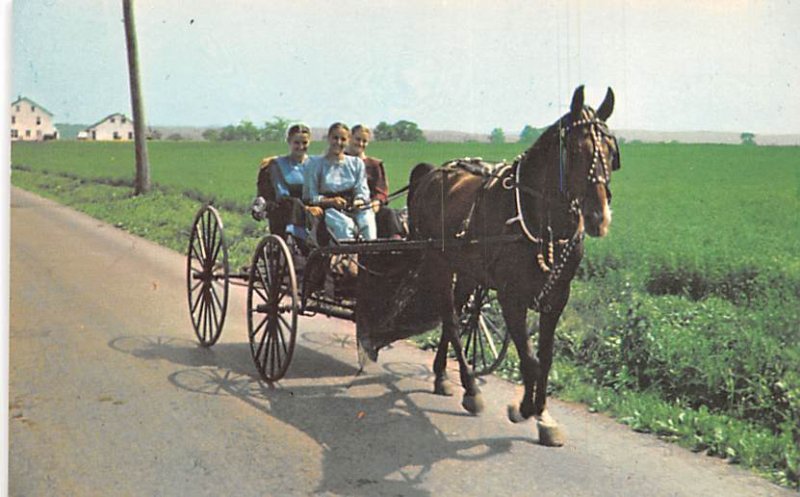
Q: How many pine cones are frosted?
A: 0